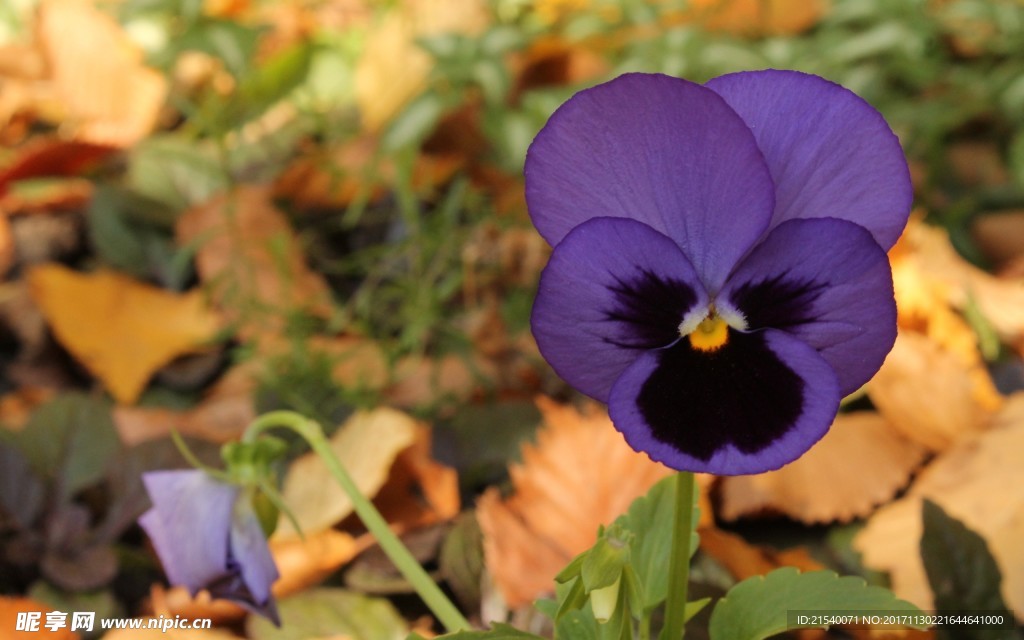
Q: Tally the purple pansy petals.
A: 5